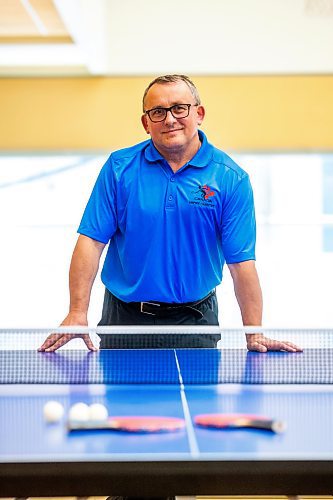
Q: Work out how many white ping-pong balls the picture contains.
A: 3